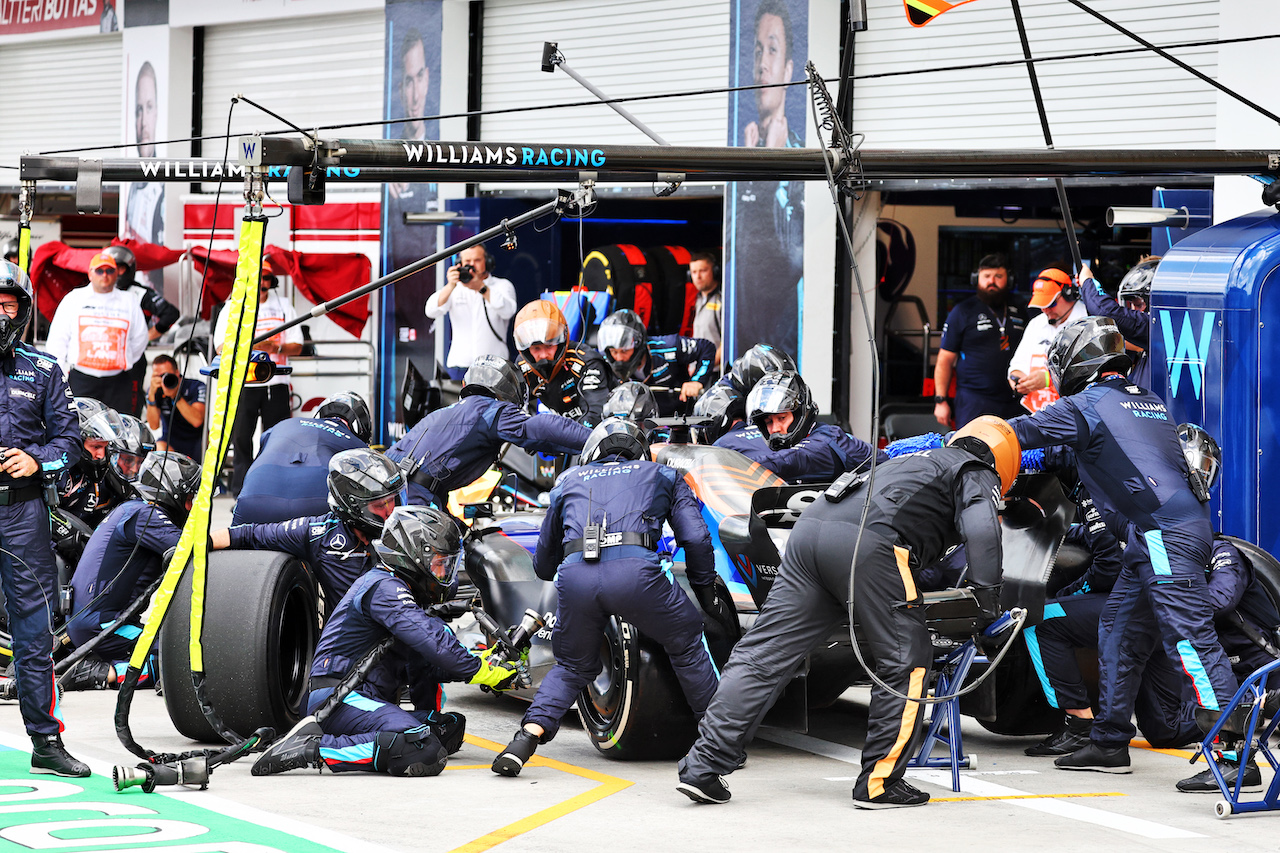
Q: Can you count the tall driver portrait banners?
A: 3